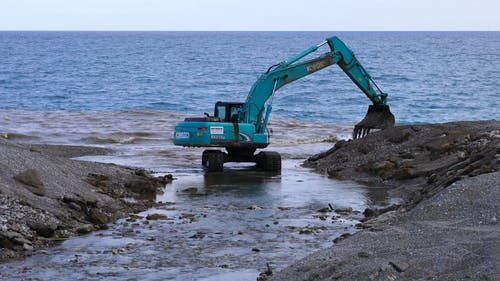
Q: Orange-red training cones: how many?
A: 0